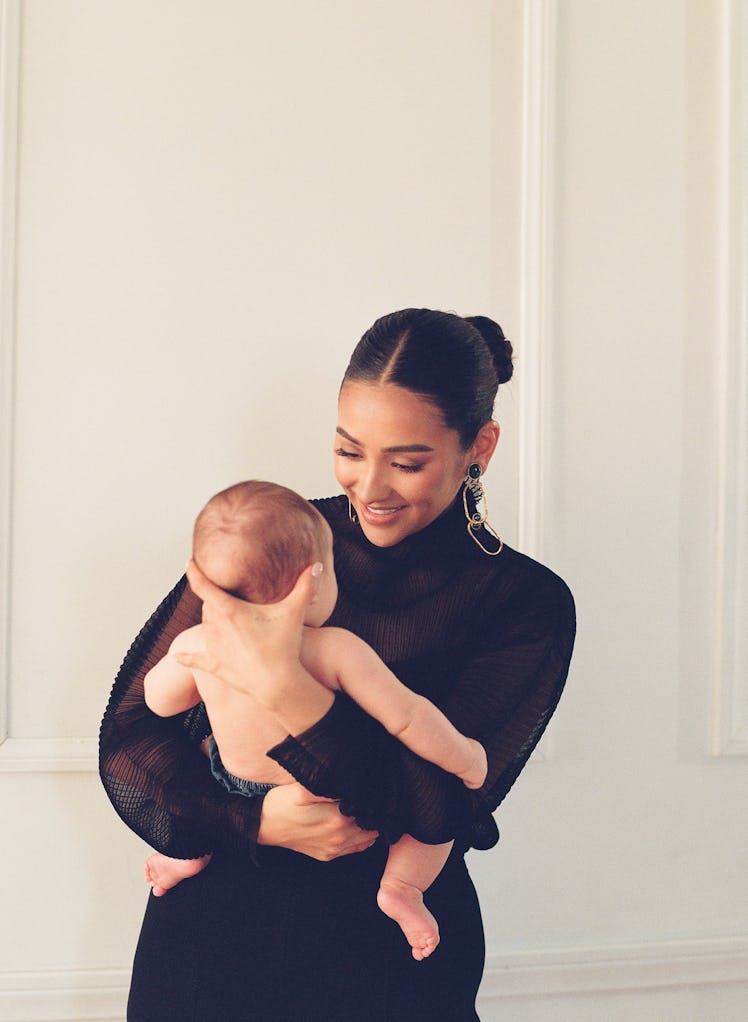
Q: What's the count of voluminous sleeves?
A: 2